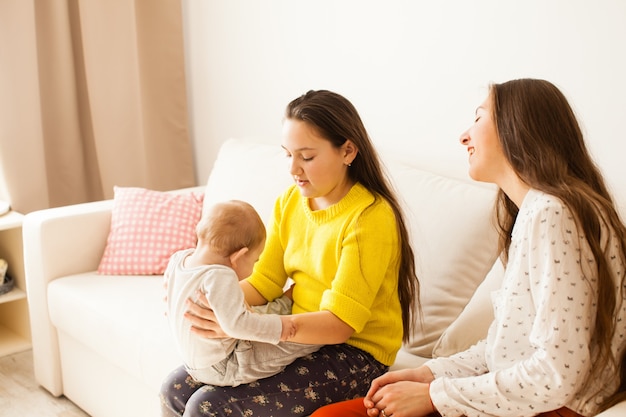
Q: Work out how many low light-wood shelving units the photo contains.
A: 1